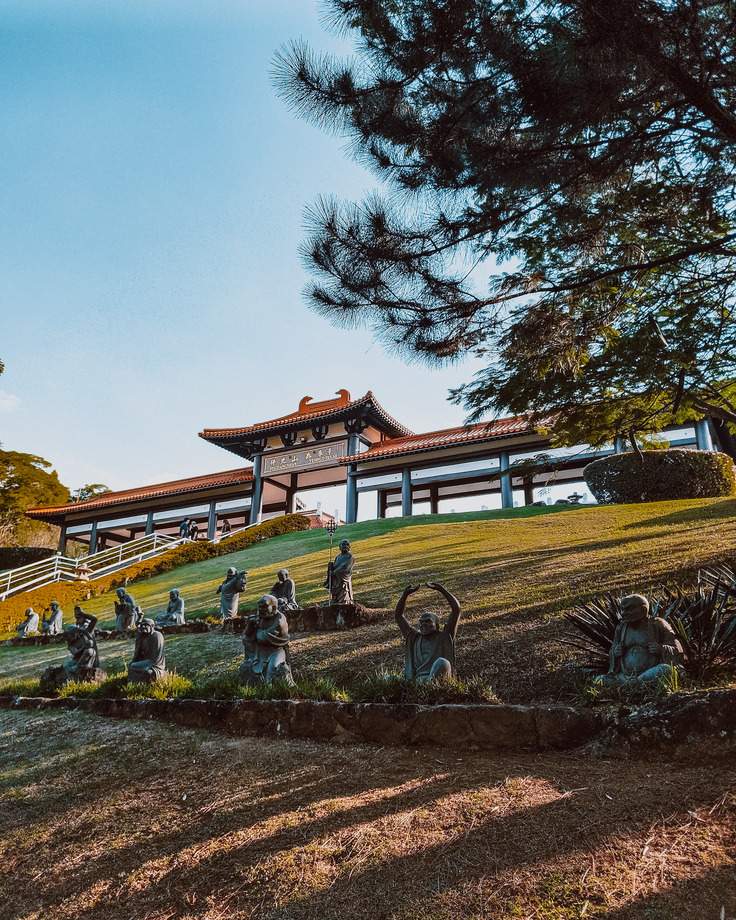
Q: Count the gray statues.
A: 12